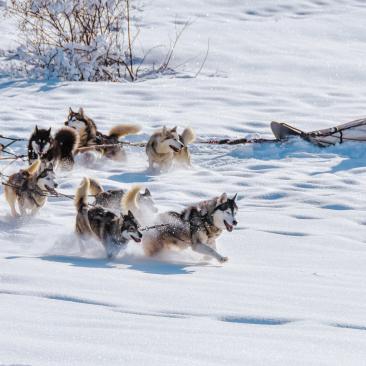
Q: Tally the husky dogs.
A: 7